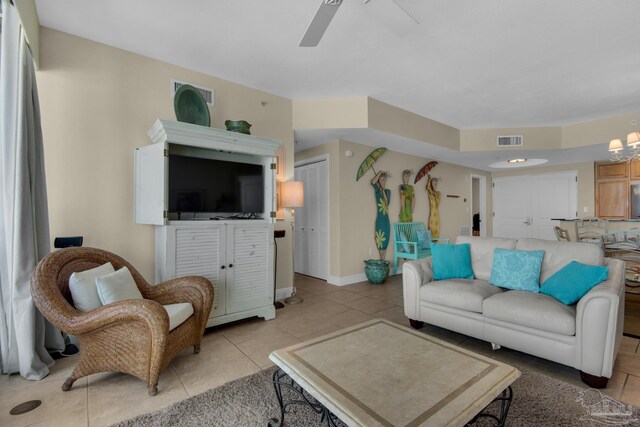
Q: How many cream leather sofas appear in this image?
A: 1